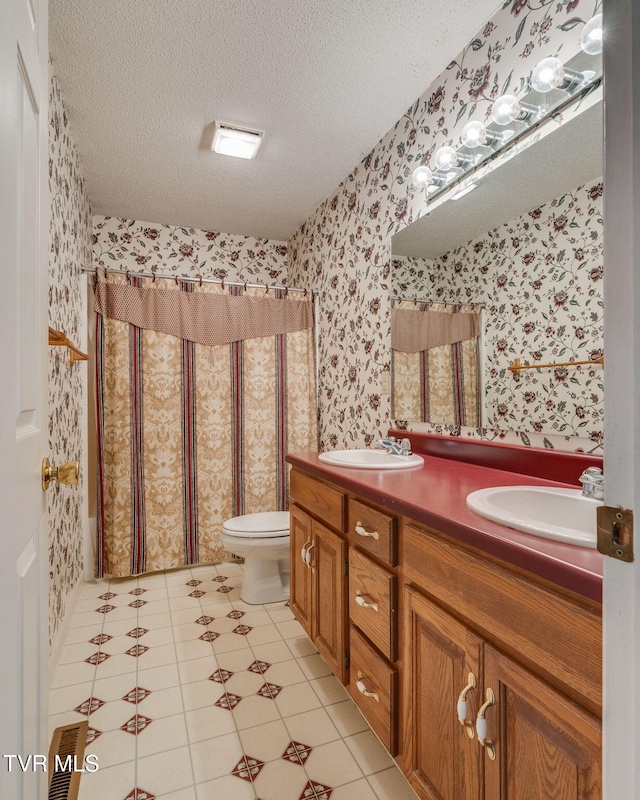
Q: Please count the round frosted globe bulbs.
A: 6